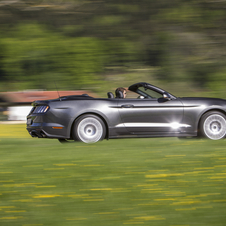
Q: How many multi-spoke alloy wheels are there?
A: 2